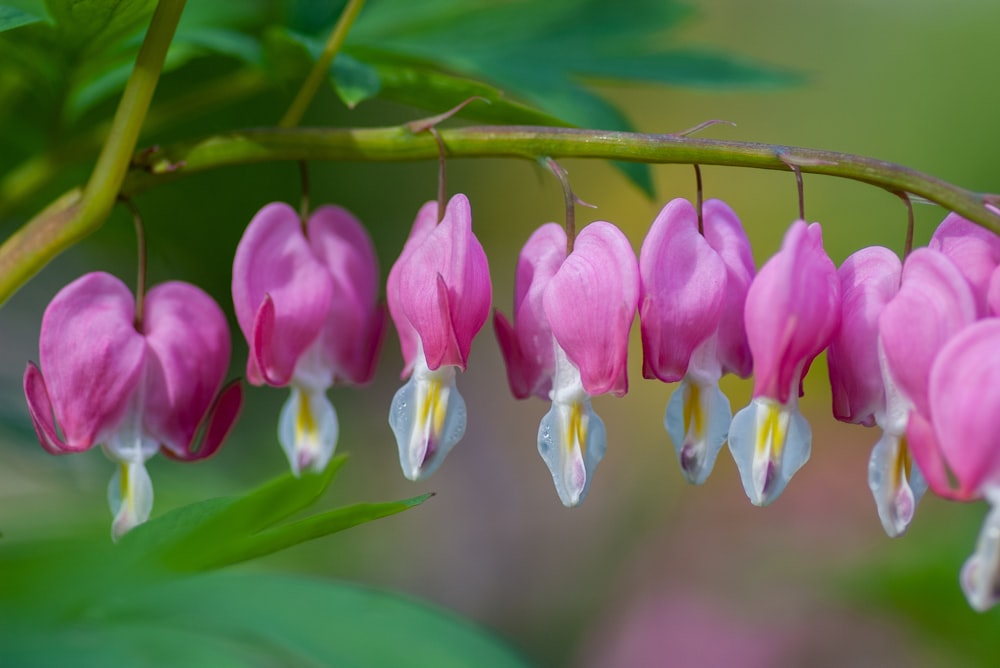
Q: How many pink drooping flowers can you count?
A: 9